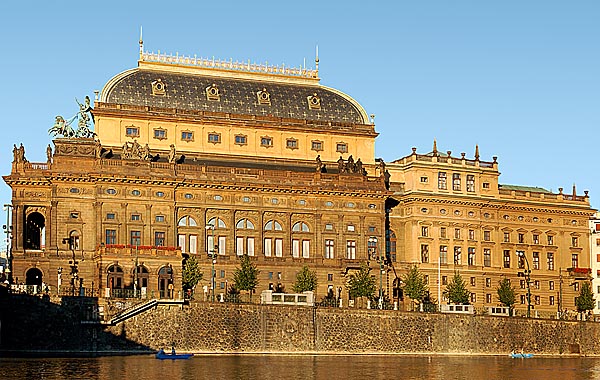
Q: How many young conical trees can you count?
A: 8